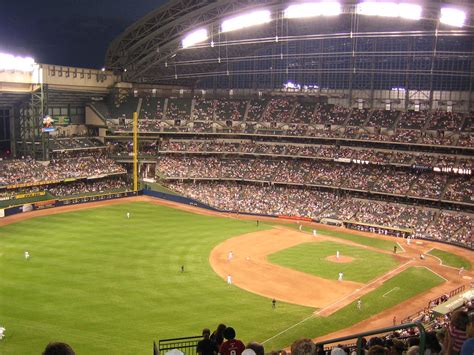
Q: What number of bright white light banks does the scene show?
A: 6